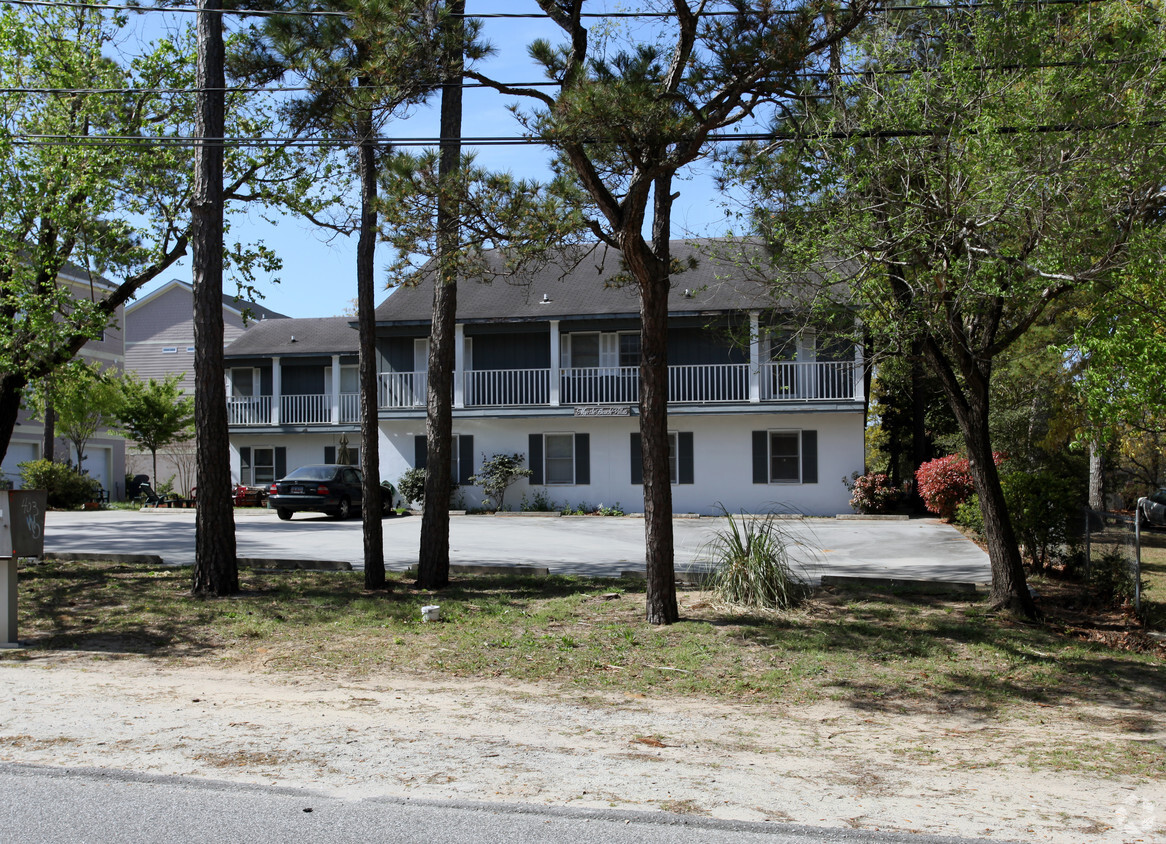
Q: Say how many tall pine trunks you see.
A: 4